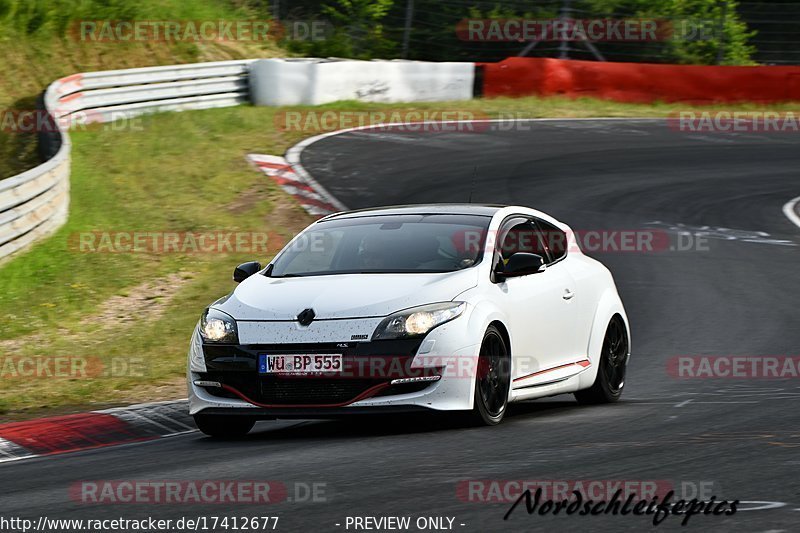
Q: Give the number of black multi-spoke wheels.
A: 2